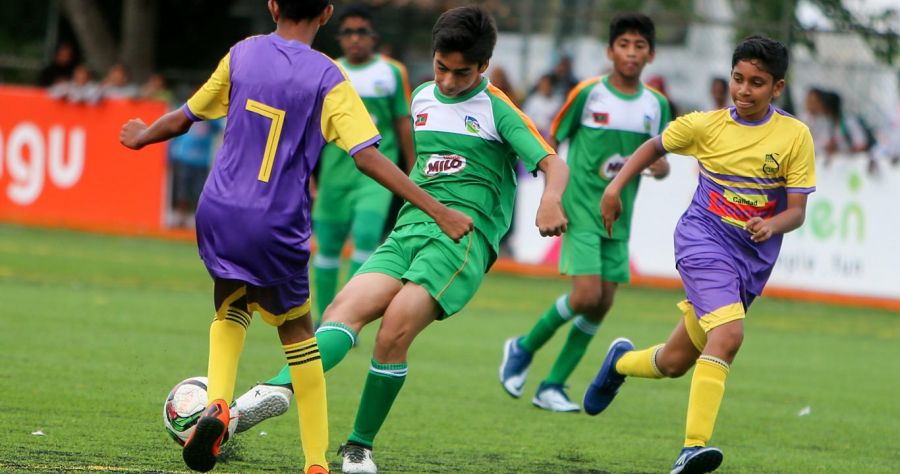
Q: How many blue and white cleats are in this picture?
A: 4